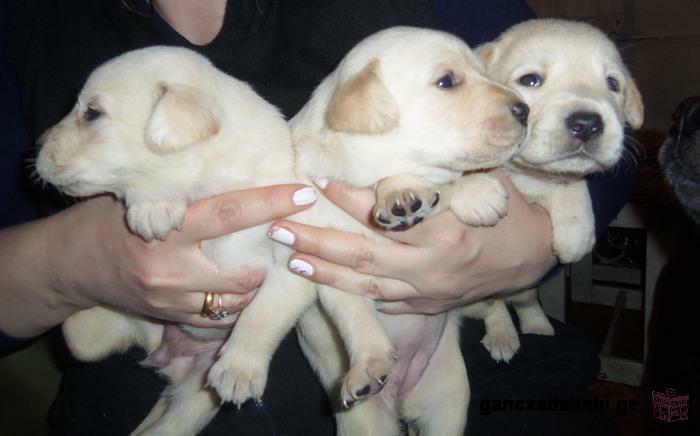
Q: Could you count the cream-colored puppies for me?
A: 3